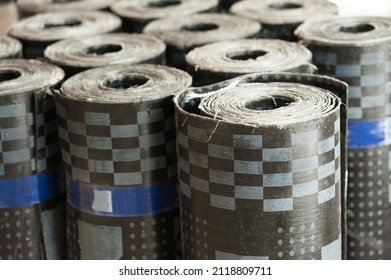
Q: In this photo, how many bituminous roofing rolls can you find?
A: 12